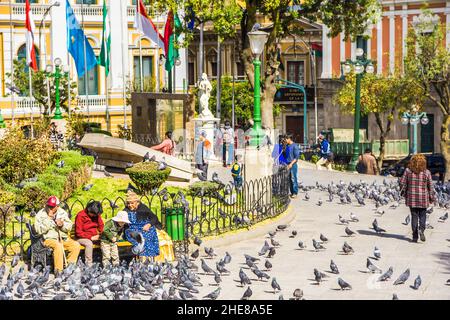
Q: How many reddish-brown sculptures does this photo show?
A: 0